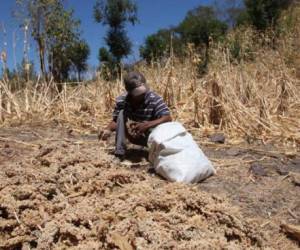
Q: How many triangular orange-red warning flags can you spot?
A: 0